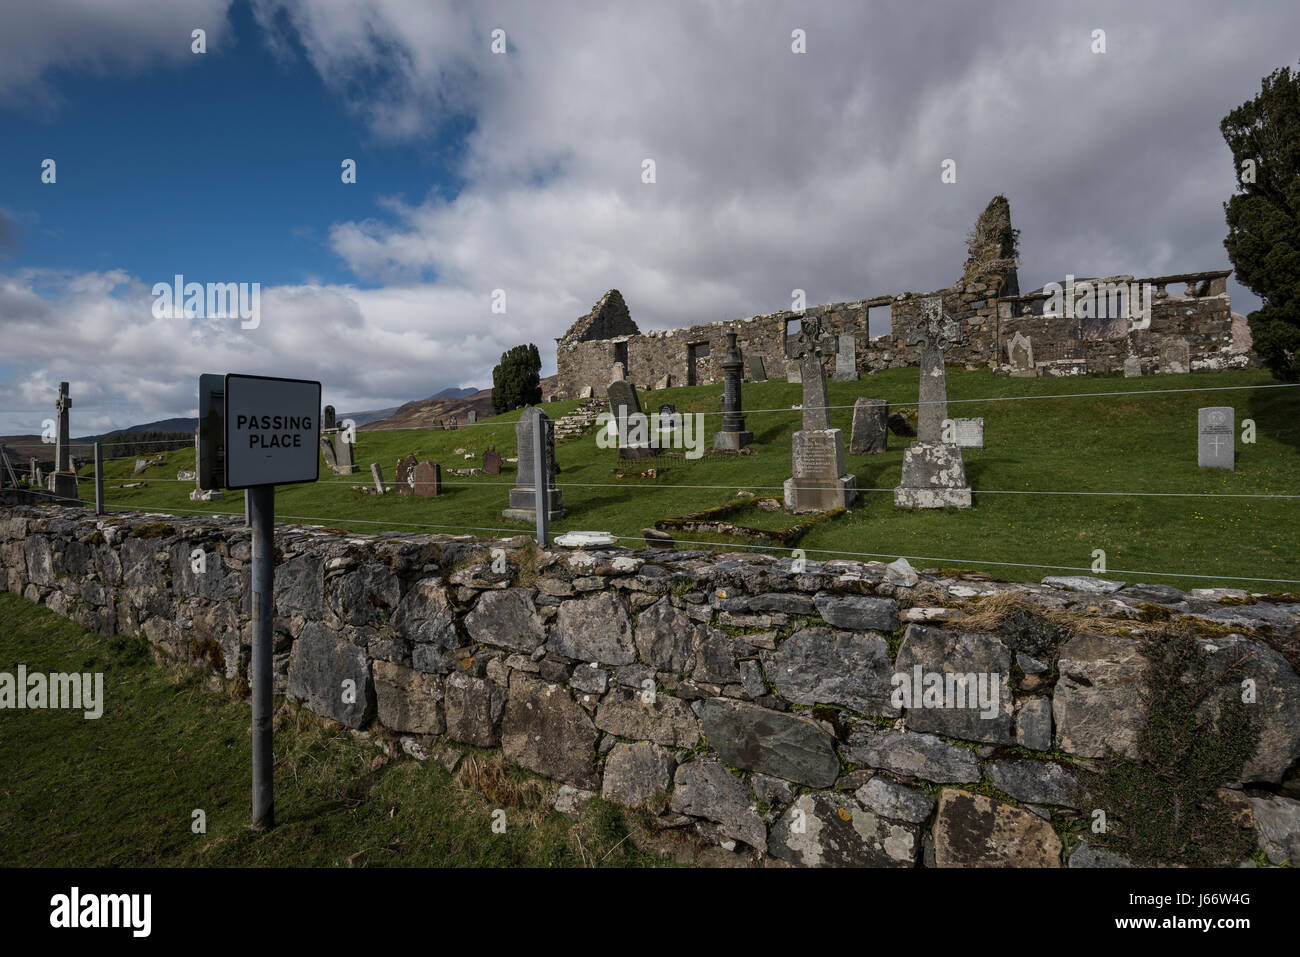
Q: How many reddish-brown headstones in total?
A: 3